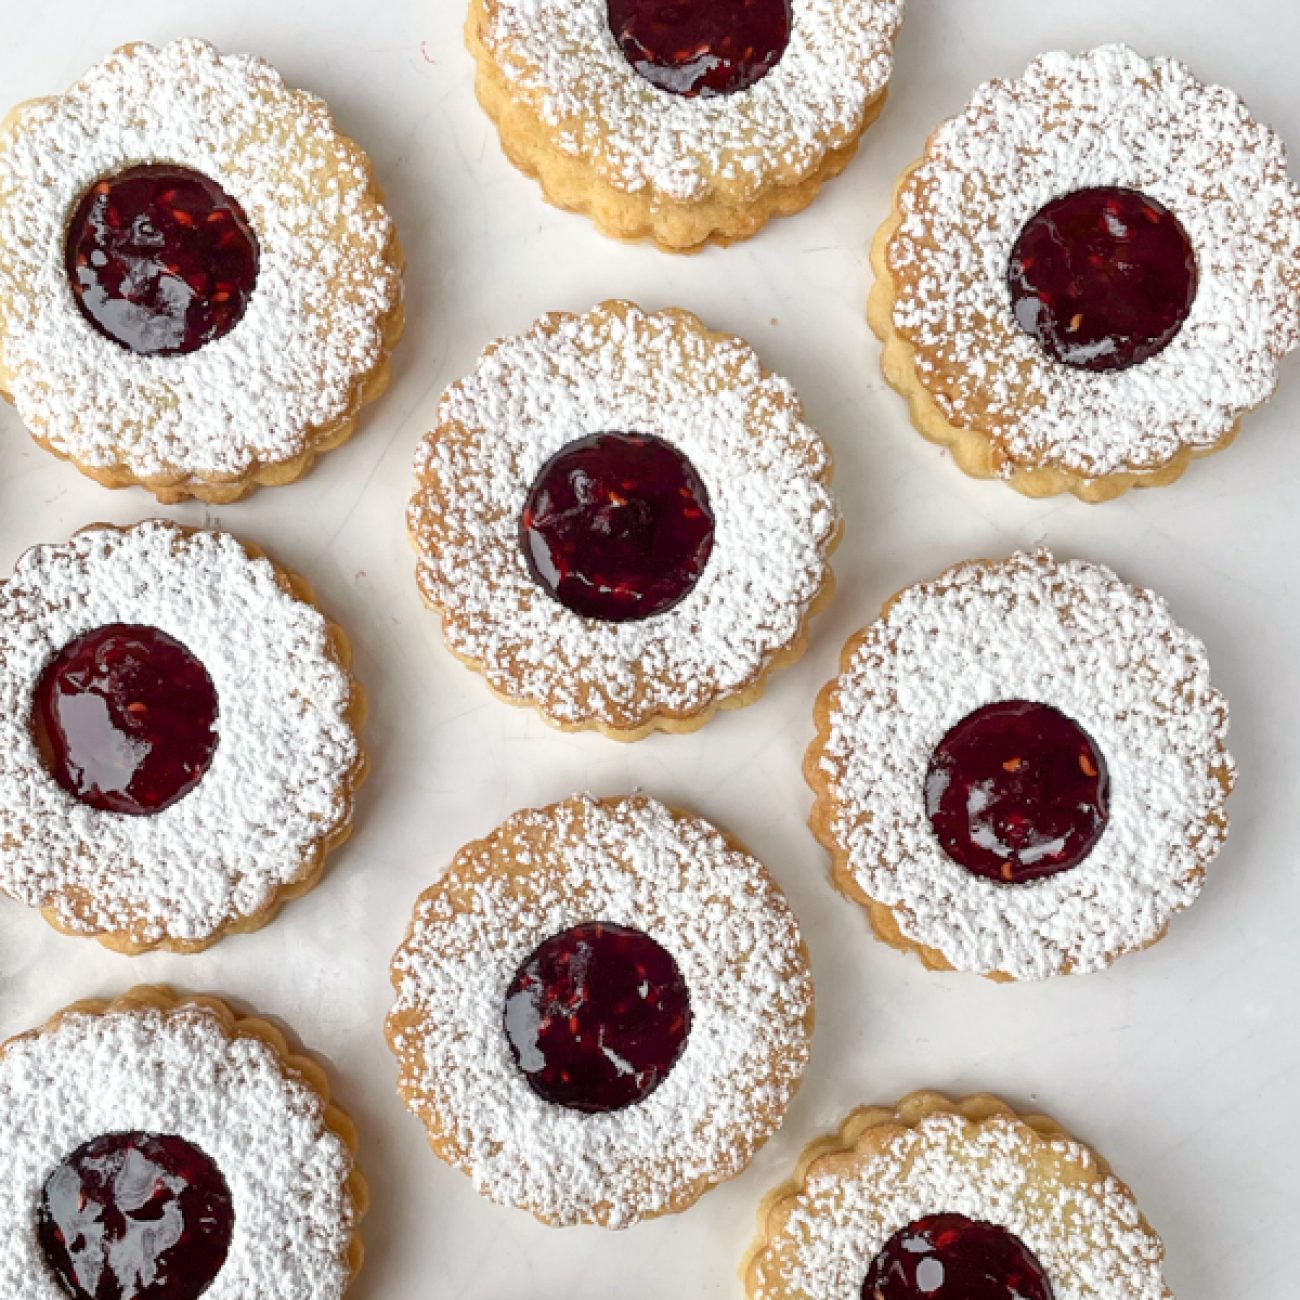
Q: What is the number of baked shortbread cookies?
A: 9